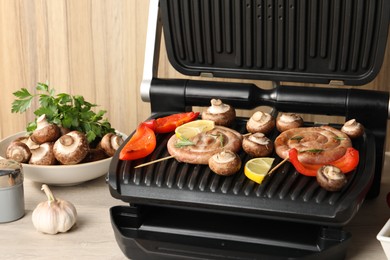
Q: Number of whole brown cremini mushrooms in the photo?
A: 13